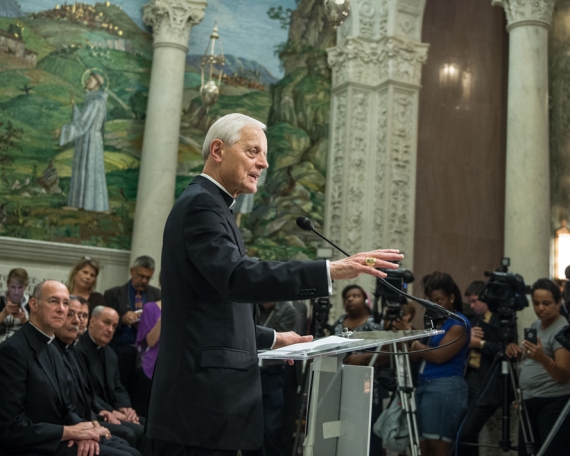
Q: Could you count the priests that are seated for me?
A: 4